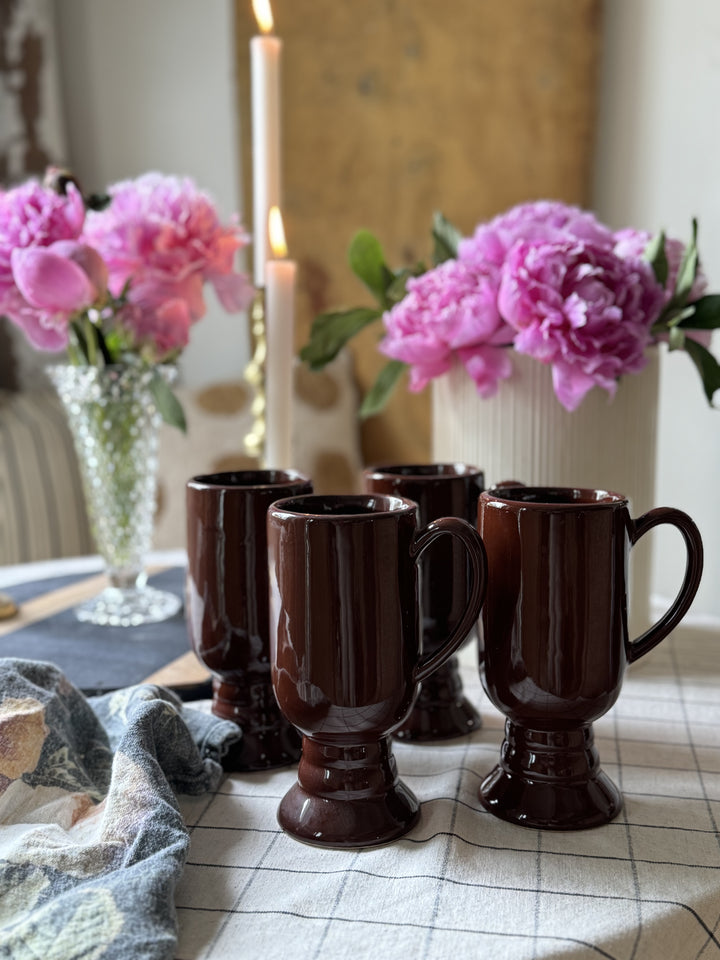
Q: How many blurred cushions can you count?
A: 2